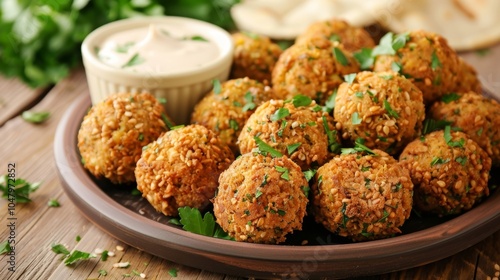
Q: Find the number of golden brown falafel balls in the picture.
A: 14